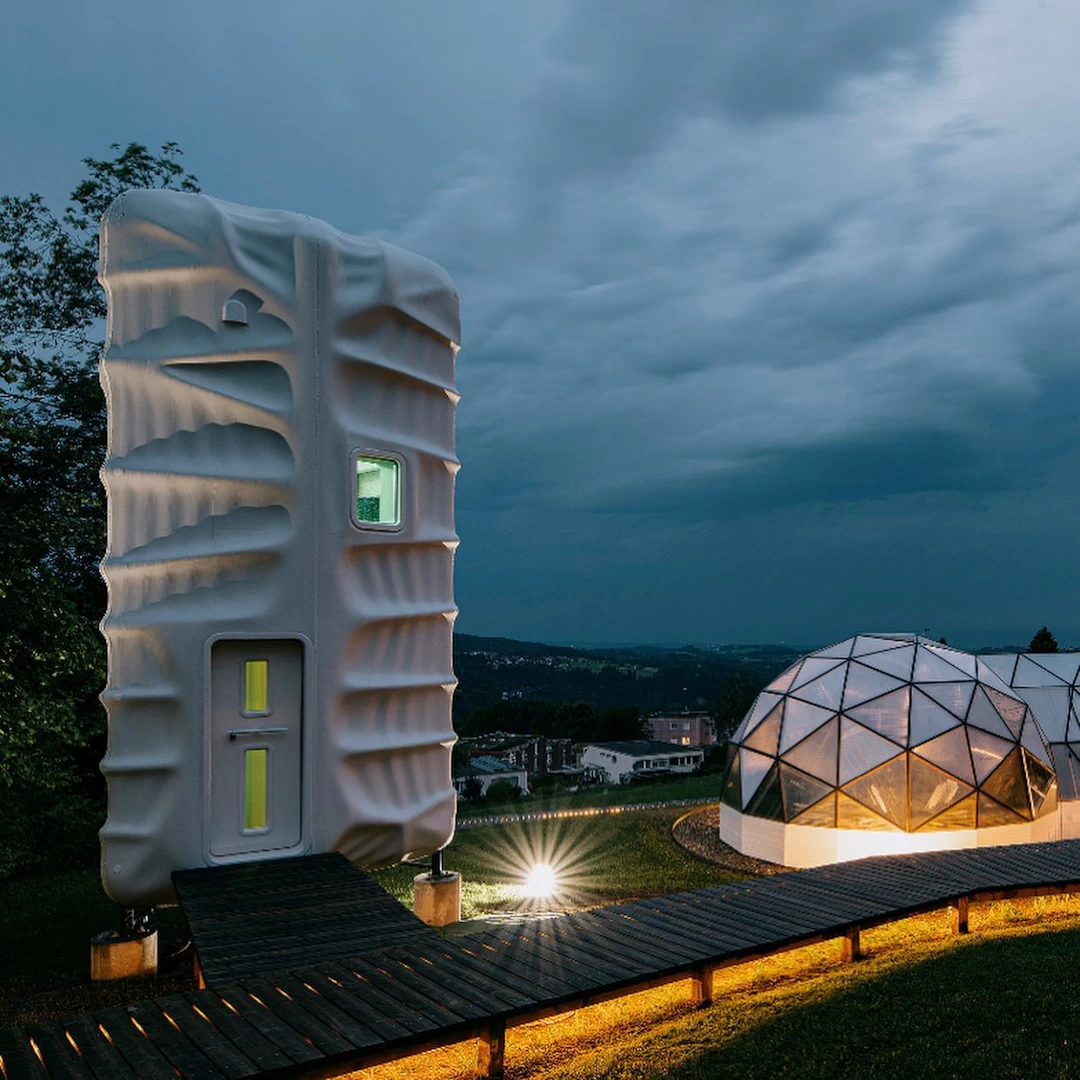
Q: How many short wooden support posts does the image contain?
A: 4